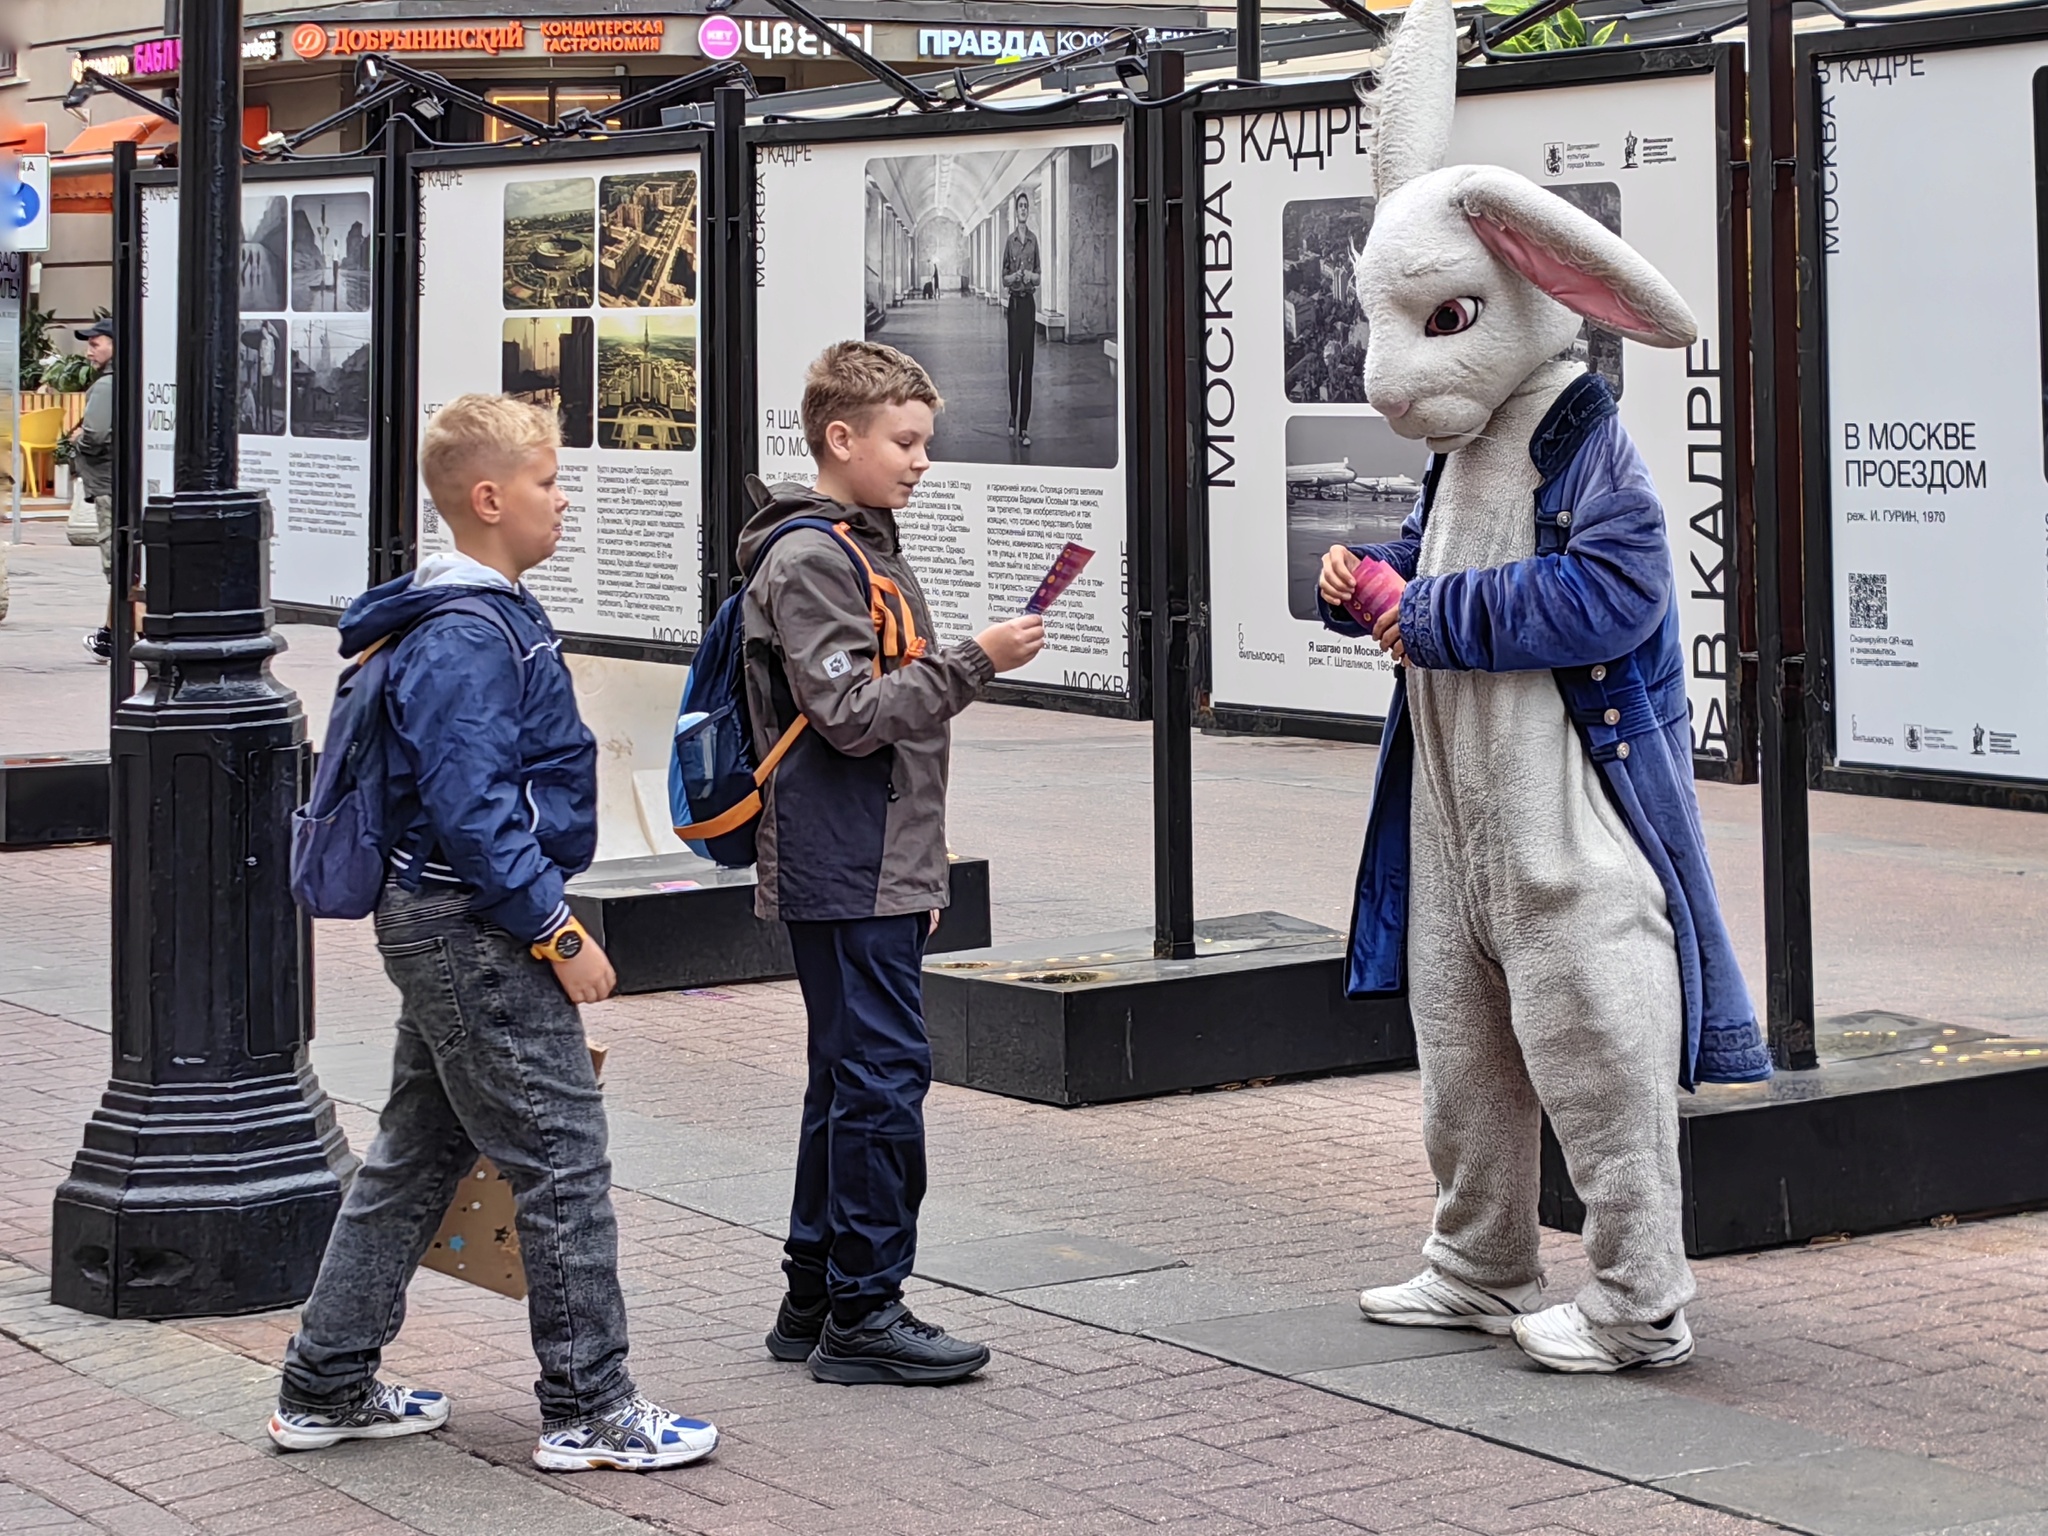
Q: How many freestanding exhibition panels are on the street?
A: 5